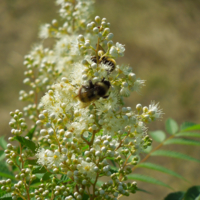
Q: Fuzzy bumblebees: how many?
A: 2